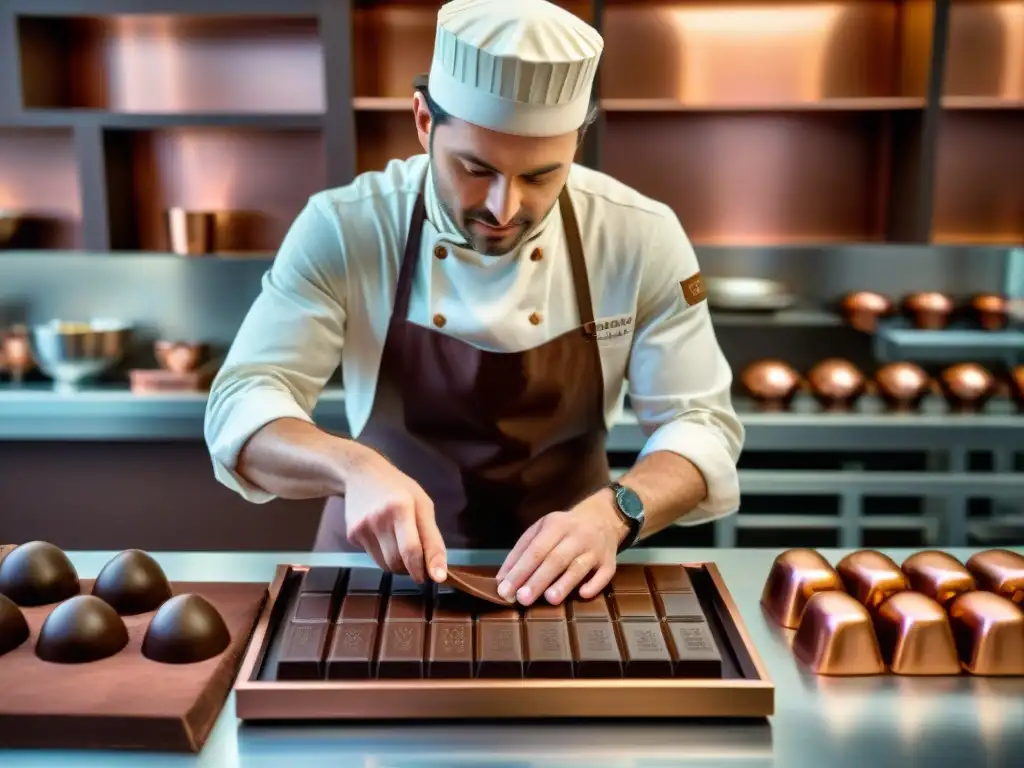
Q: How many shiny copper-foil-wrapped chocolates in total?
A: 7